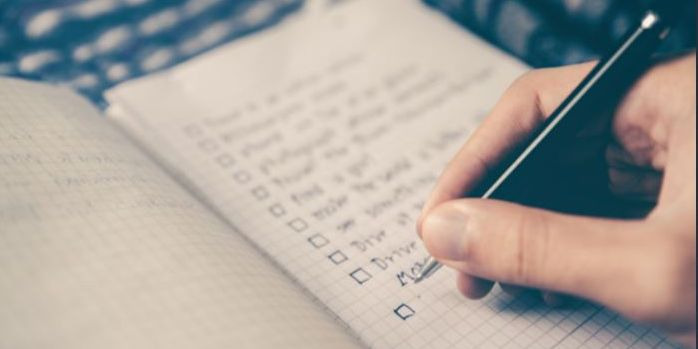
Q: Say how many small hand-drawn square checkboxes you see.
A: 11